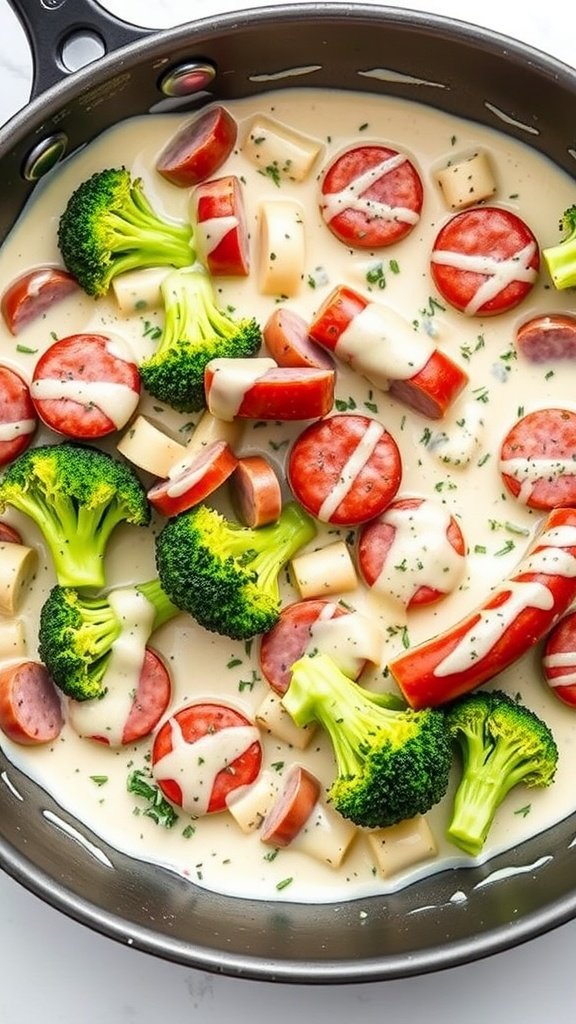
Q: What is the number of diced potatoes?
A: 13